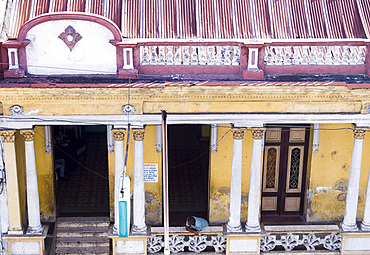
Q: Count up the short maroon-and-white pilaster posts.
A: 3